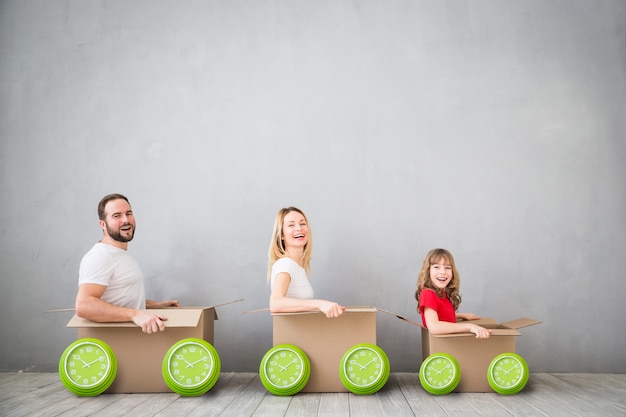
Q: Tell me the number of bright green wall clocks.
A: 6